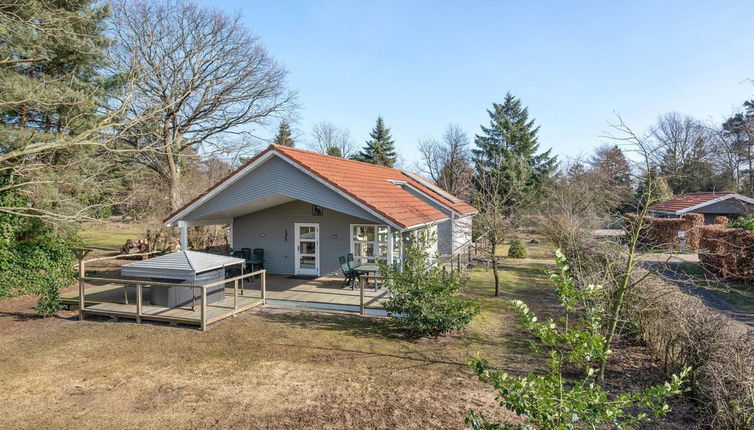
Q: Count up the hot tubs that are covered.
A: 1